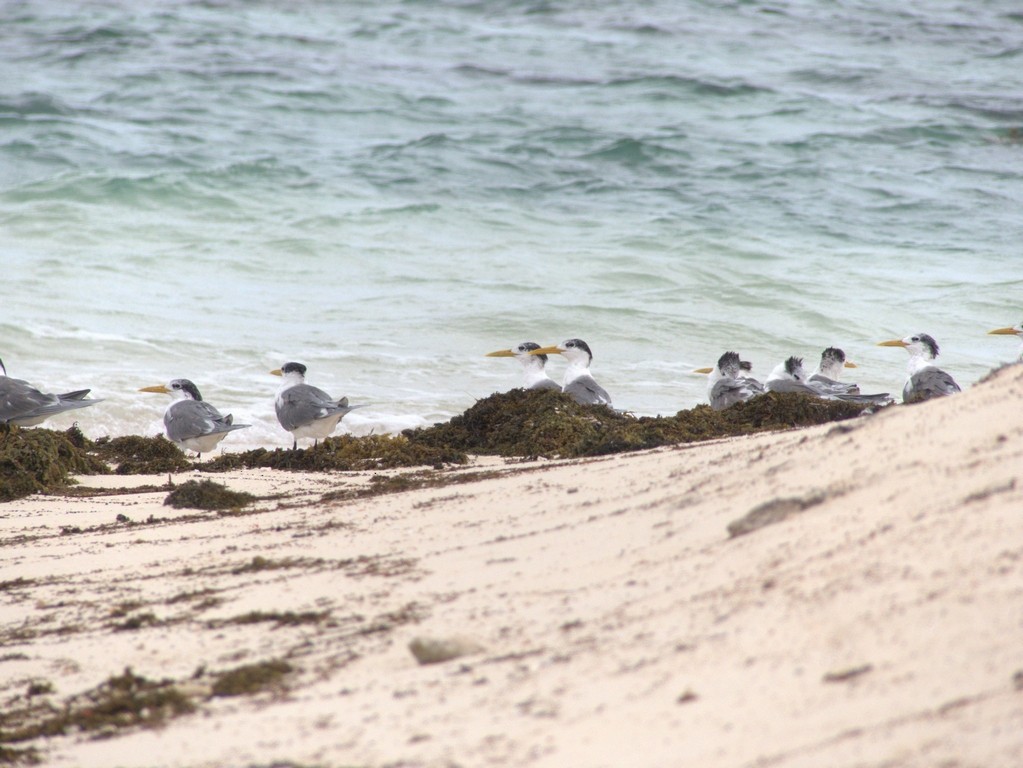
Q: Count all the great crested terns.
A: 11